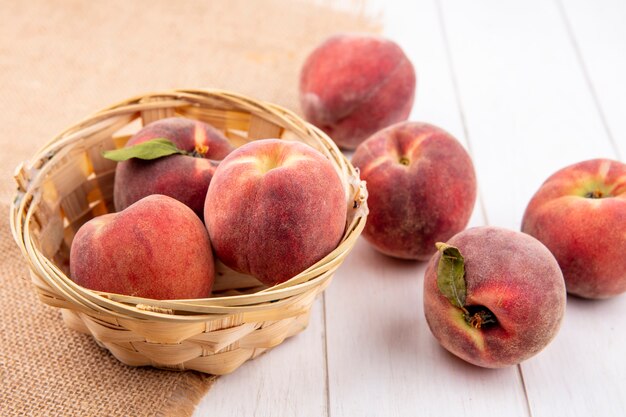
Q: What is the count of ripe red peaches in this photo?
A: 7